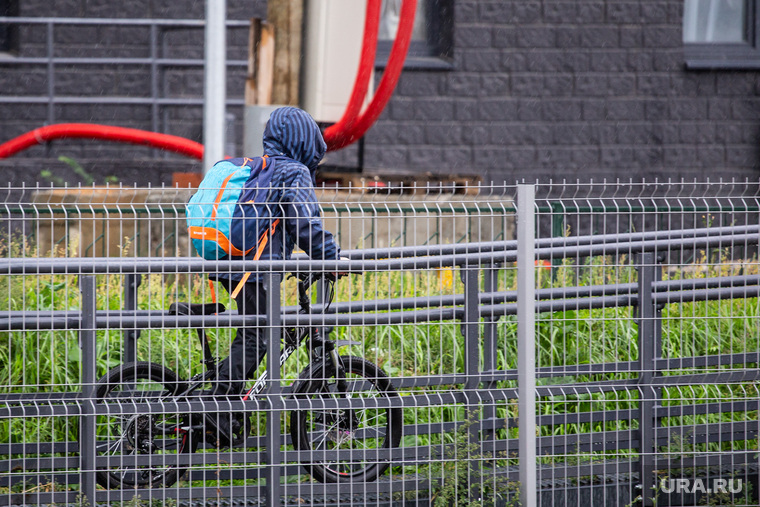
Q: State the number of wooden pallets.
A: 1